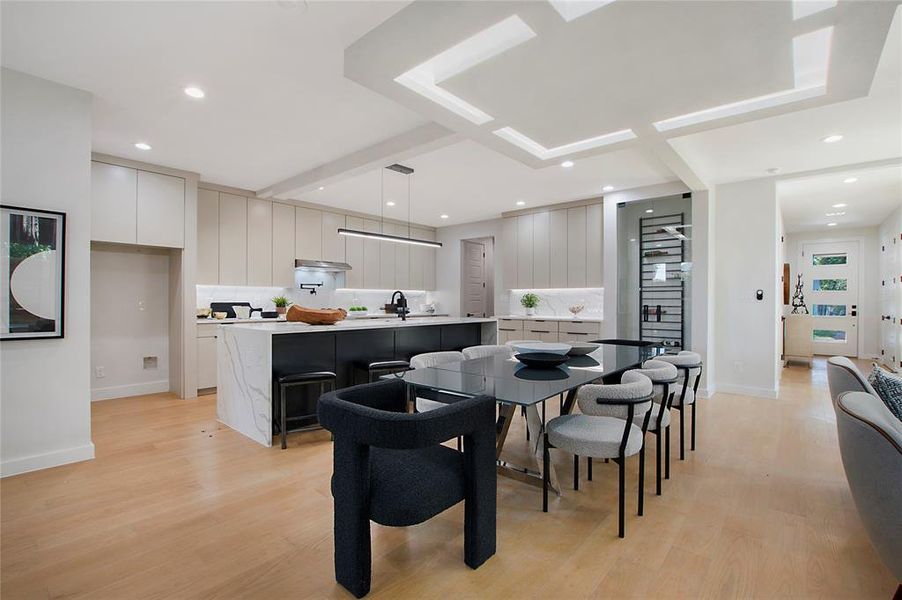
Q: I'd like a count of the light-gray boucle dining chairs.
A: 6